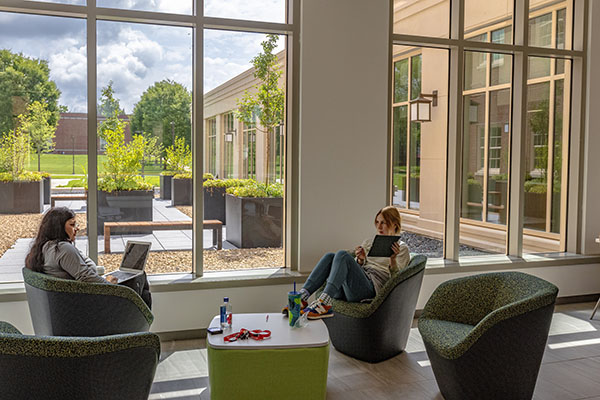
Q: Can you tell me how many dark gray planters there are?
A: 7